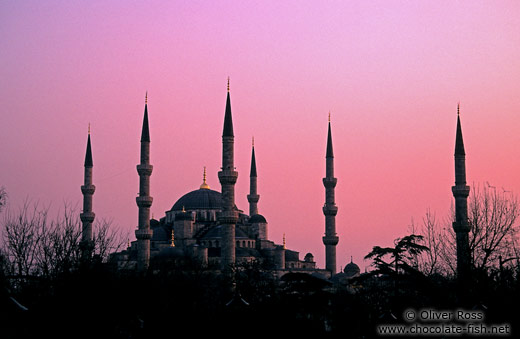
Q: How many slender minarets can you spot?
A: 6